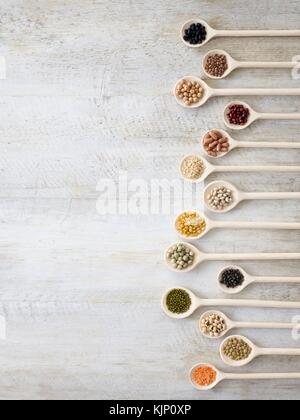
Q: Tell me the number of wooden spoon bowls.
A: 14